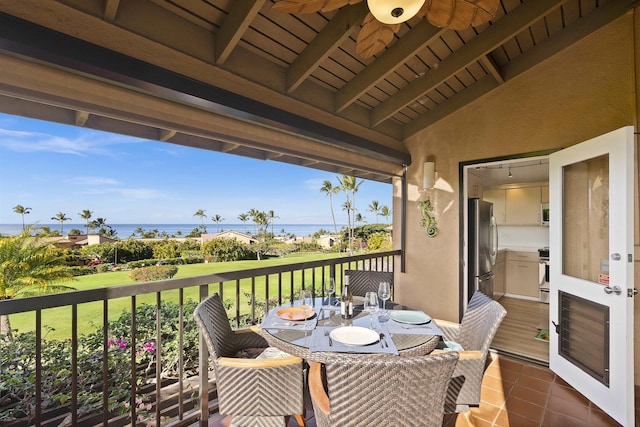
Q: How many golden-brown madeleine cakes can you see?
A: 0